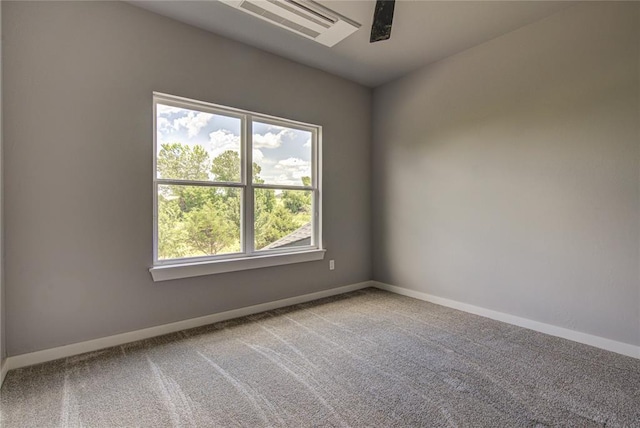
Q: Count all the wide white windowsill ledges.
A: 1